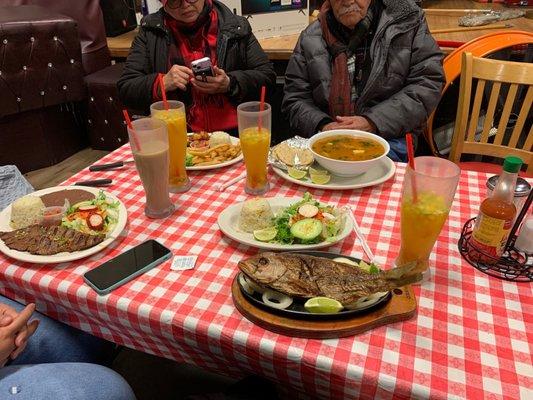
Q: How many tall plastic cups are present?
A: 4